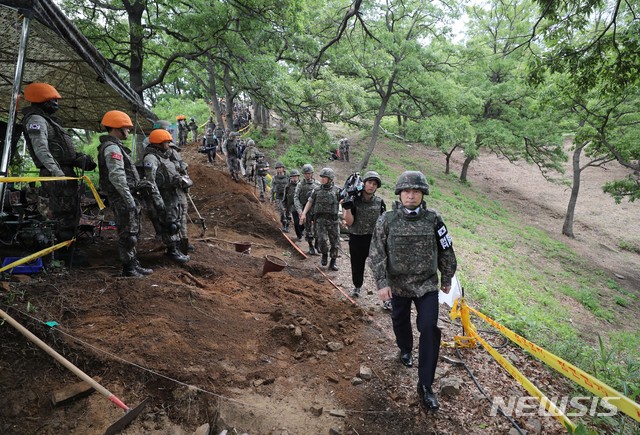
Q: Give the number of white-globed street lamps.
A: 0